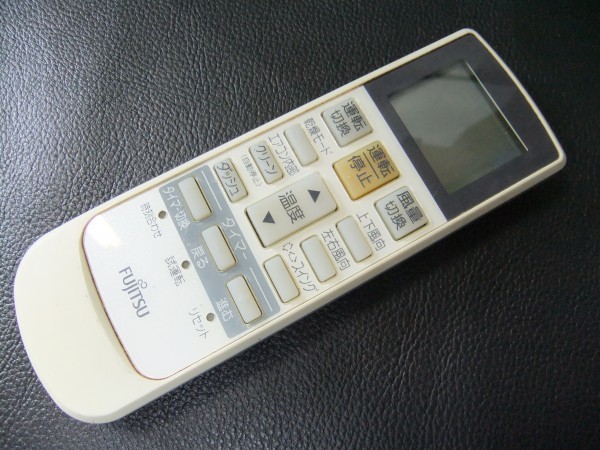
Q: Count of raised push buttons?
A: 13